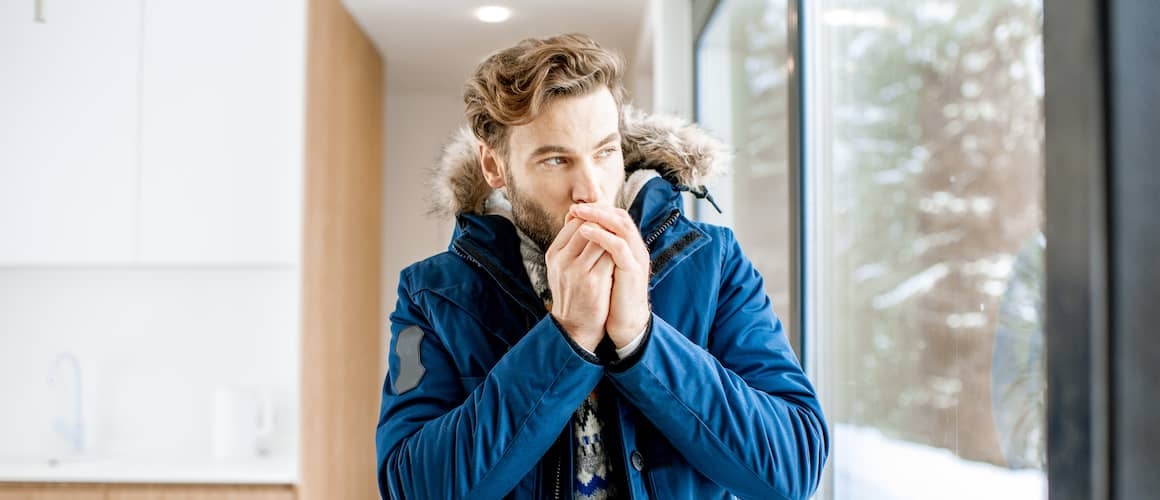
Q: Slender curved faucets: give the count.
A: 1